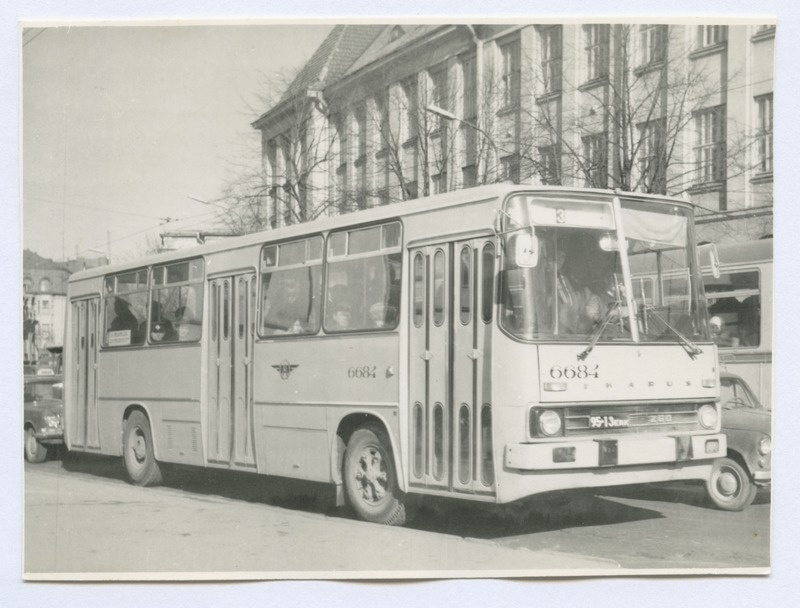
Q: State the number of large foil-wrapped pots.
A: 0